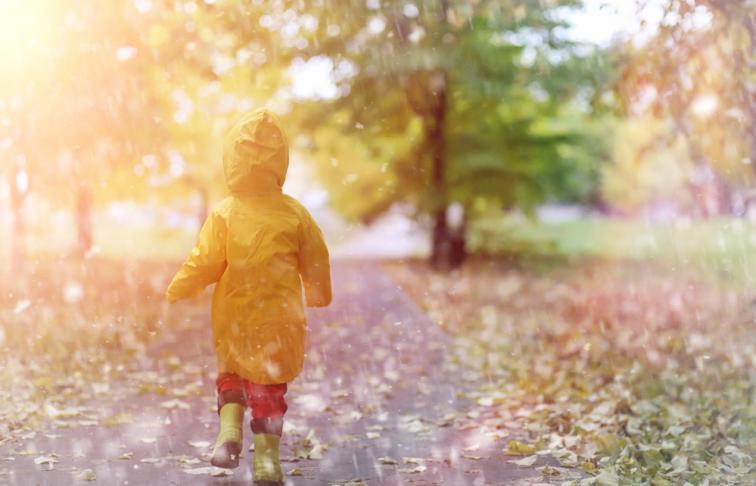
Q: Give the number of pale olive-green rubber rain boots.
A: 2